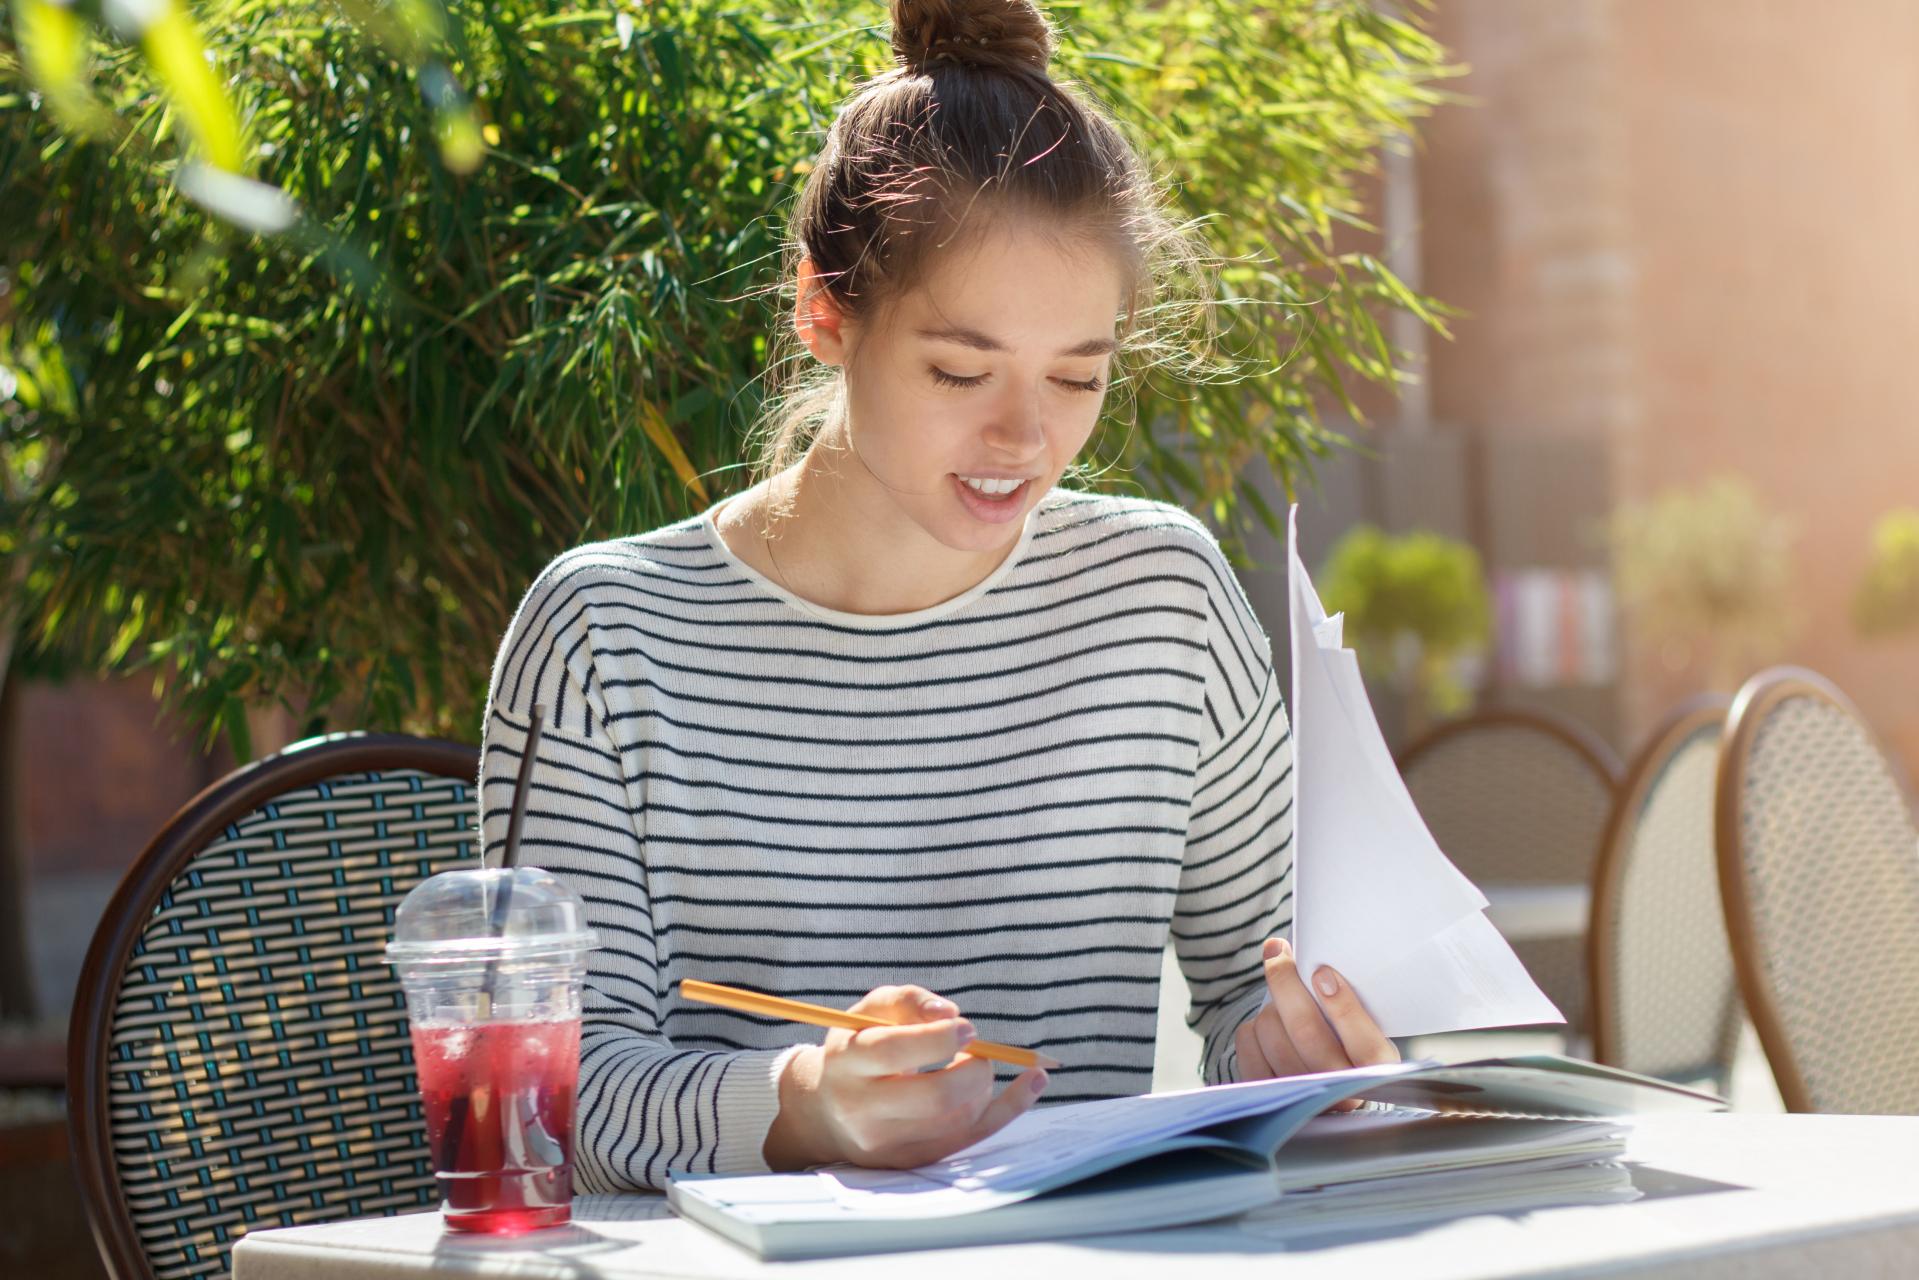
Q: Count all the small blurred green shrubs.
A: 3